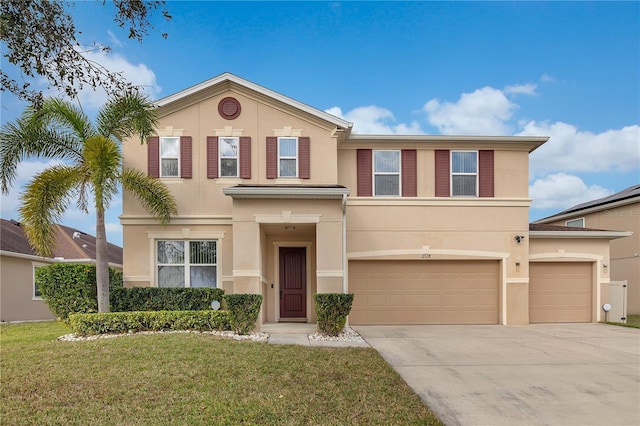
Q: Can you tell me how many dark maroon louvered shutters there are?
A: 10